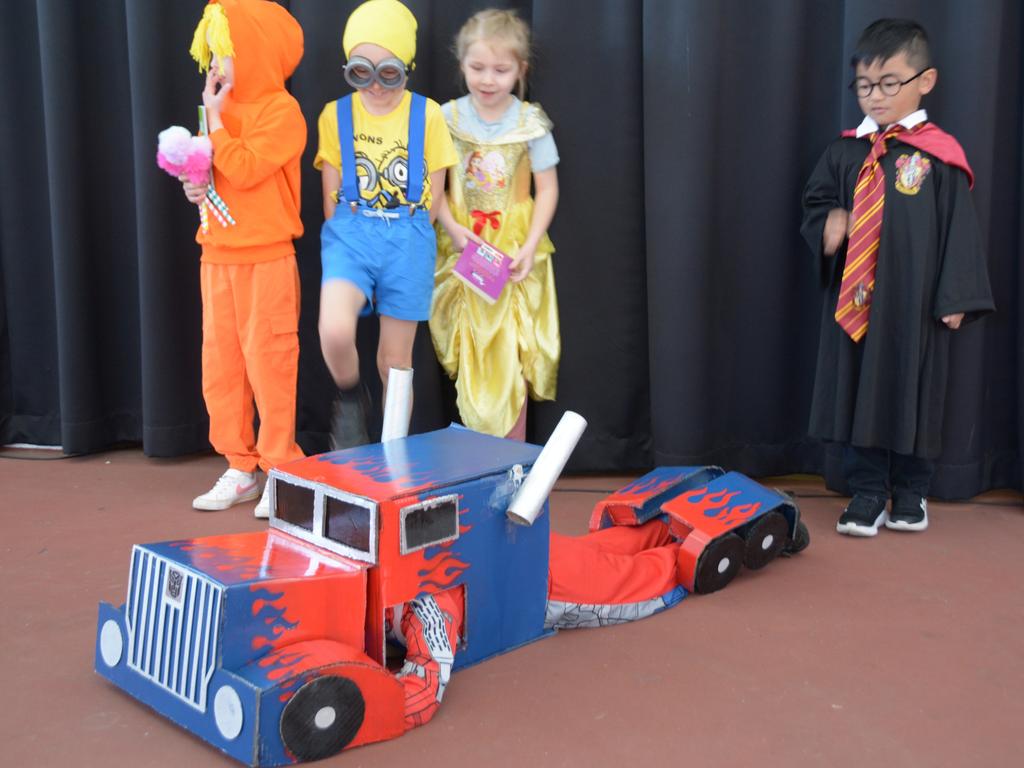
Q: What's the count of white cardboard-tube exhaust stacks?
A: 2